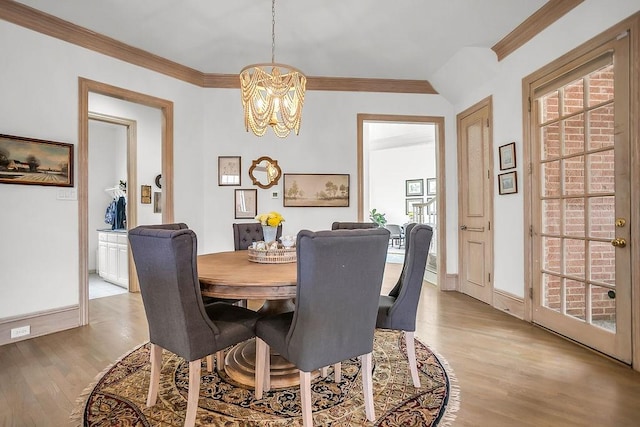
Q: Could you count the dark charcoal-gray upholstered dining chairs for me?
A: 6